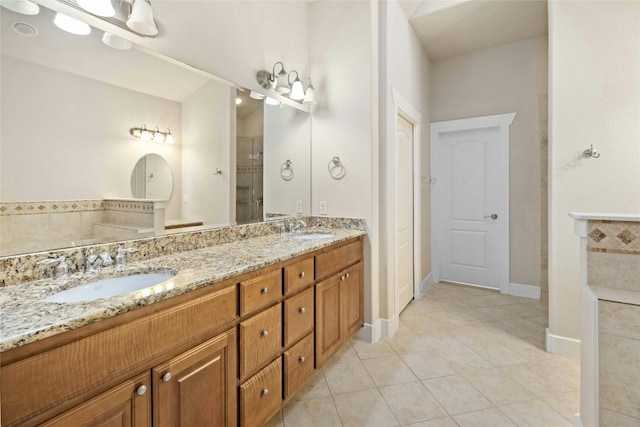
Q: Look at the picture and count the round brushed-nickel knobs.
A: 10